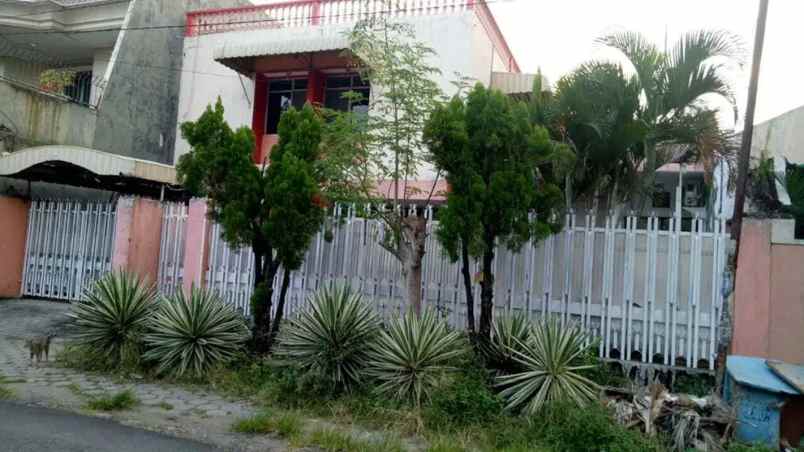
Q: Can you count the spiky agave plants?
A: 6